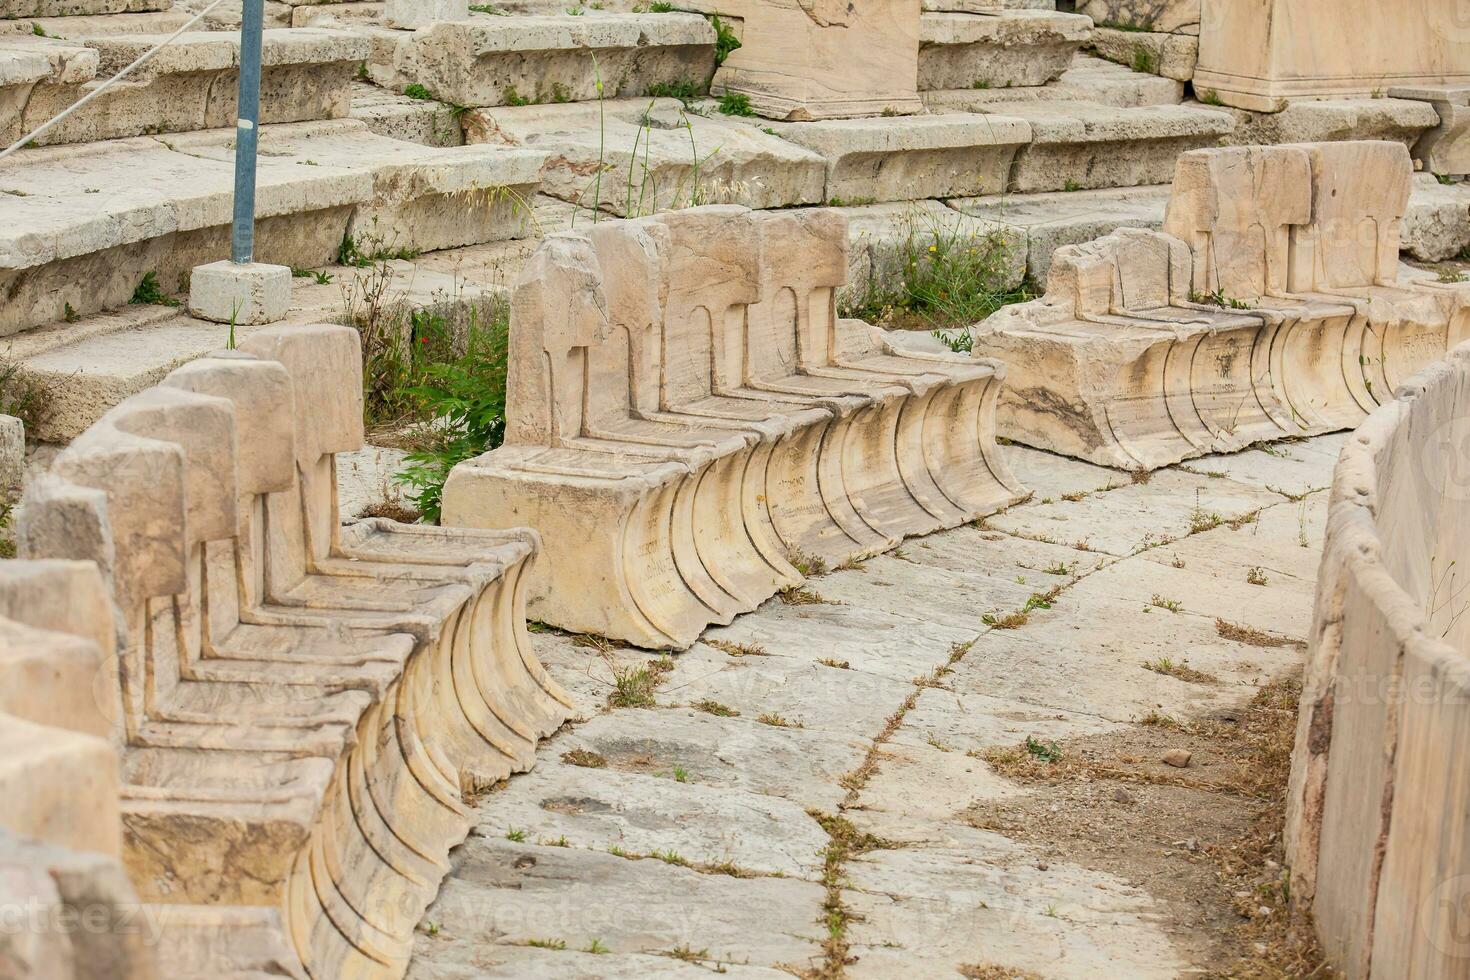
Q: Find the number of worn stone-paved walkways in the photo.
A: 1